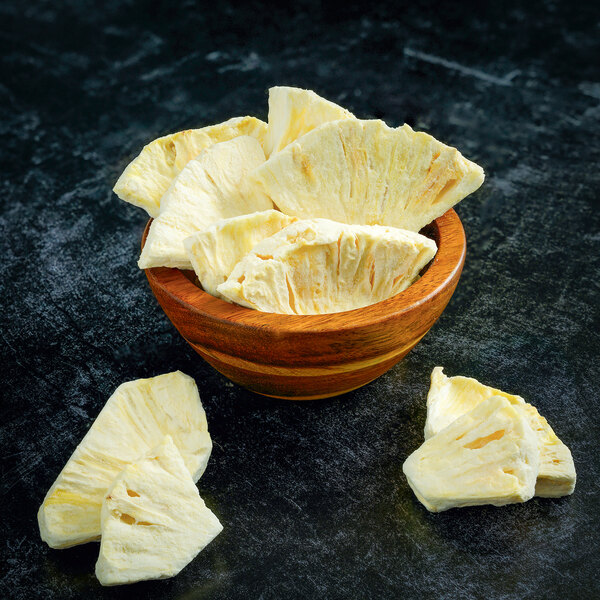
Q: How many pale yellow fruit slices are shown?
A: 10